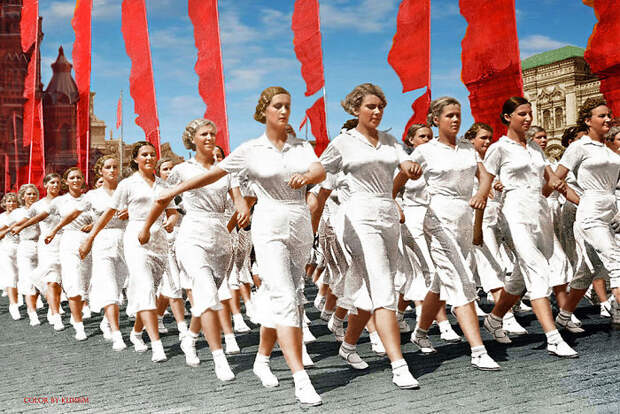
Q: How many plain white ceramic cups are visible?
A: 0